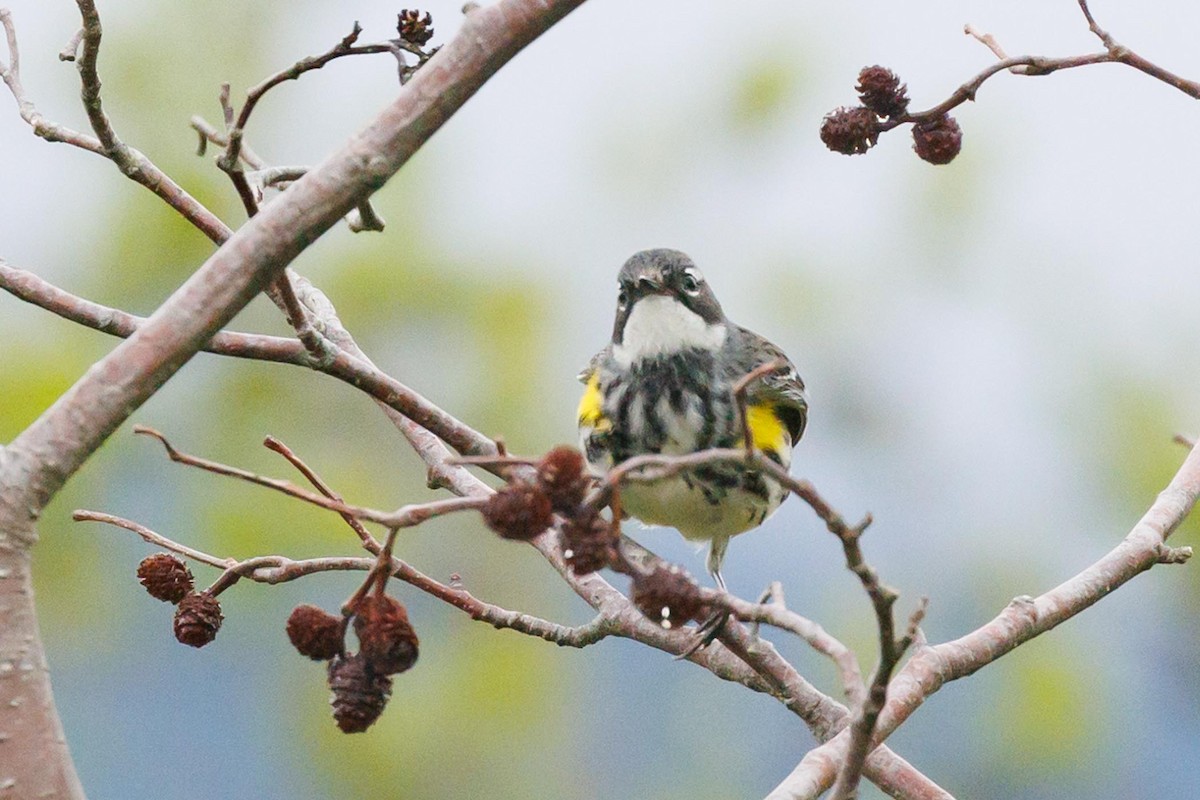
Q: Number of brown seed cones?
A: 13